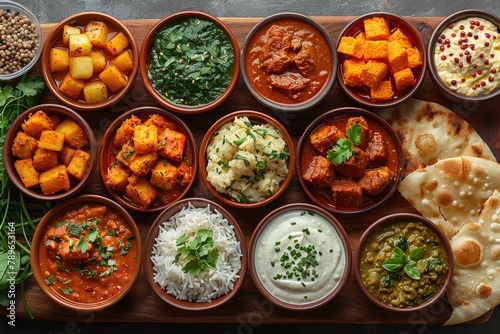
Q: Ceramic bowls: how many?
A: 13